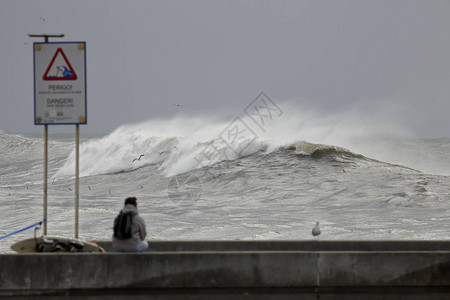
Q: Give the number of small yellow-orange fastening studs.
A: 3